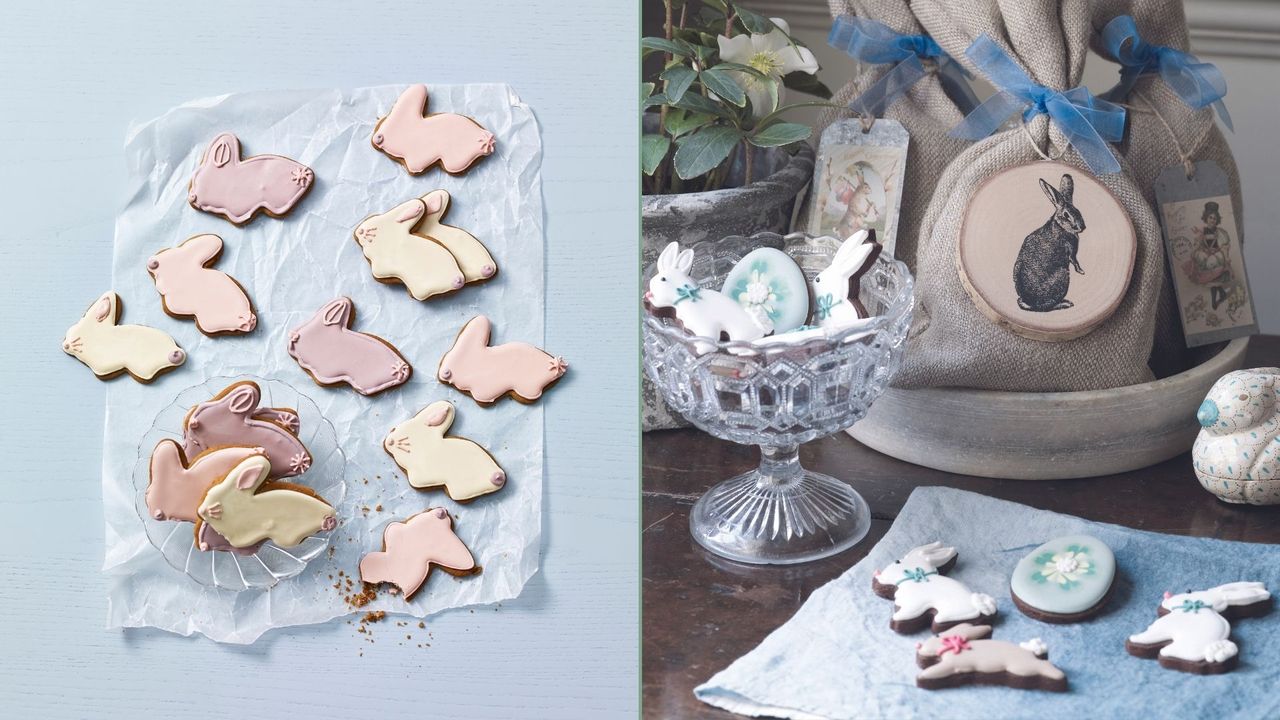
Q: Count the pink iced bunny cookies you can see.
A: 5